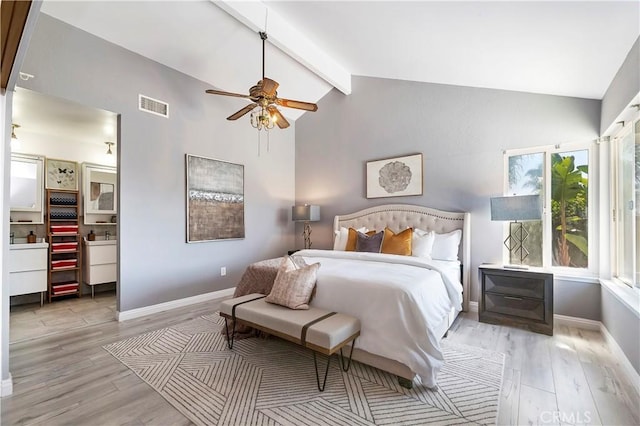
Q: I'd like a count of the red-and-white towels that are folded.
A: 4